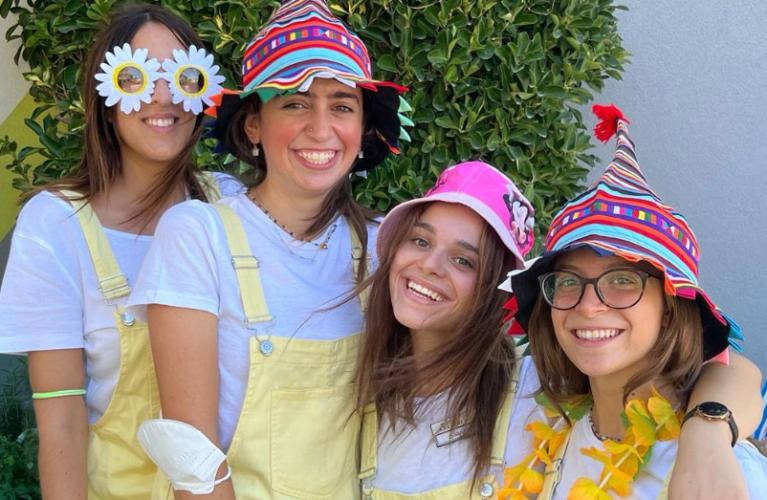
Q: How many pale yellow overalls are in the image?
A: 4